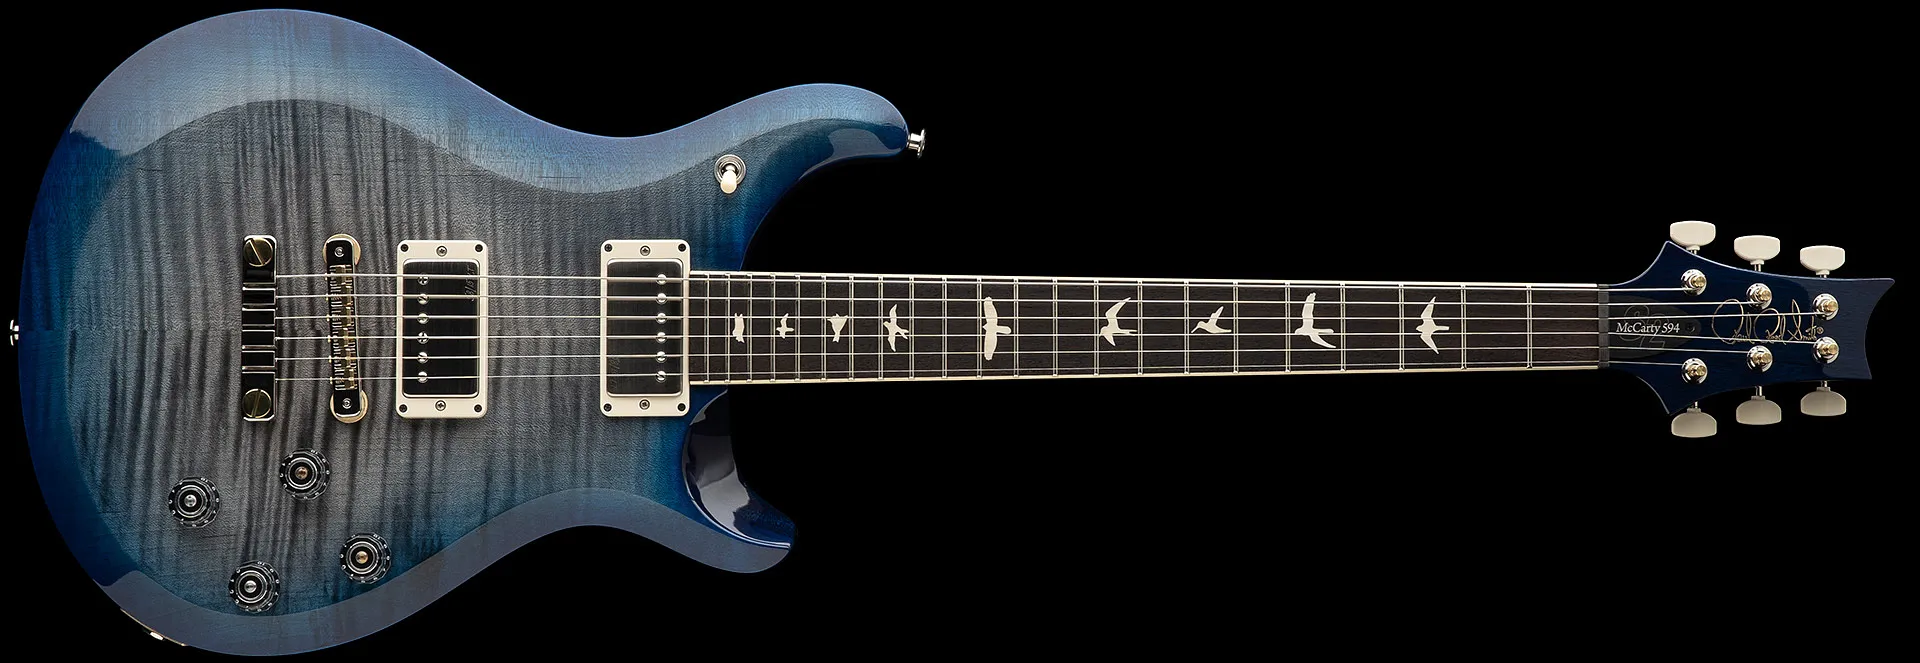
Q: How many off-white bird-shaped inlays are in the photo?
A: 9